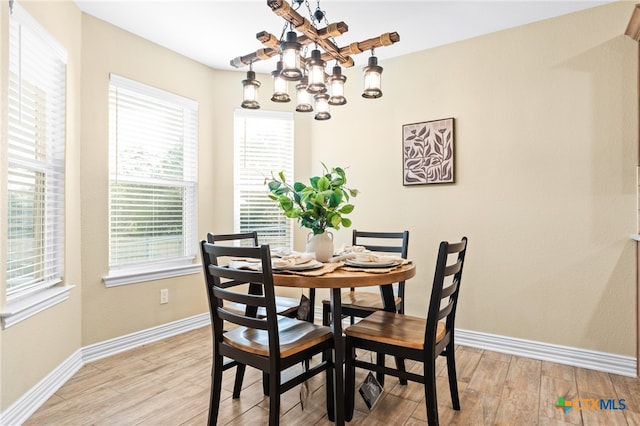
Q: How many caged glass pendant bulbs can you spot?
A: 8